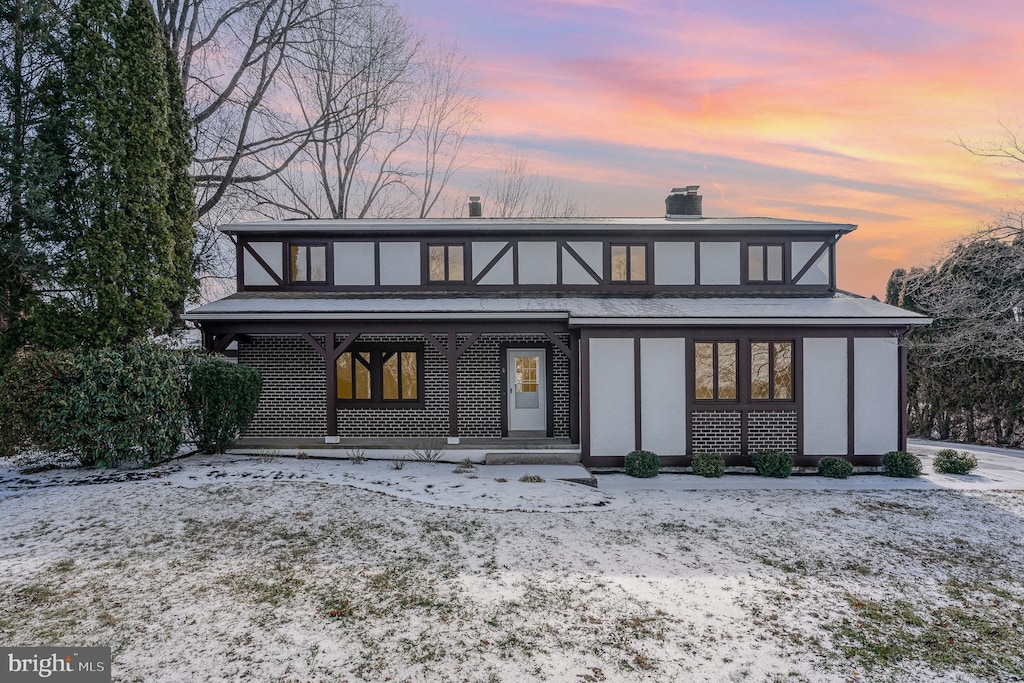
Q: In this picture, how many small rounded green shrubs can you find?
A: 6